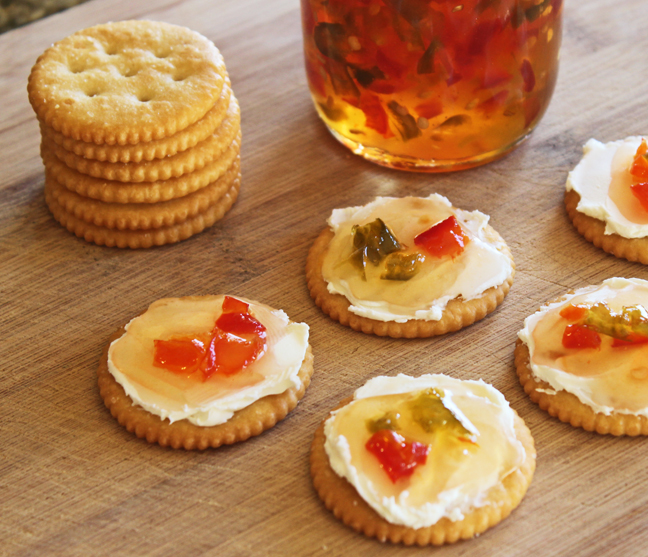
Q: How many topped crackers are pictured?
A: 5